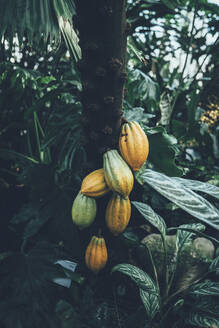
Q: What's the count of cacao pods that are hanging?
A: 6